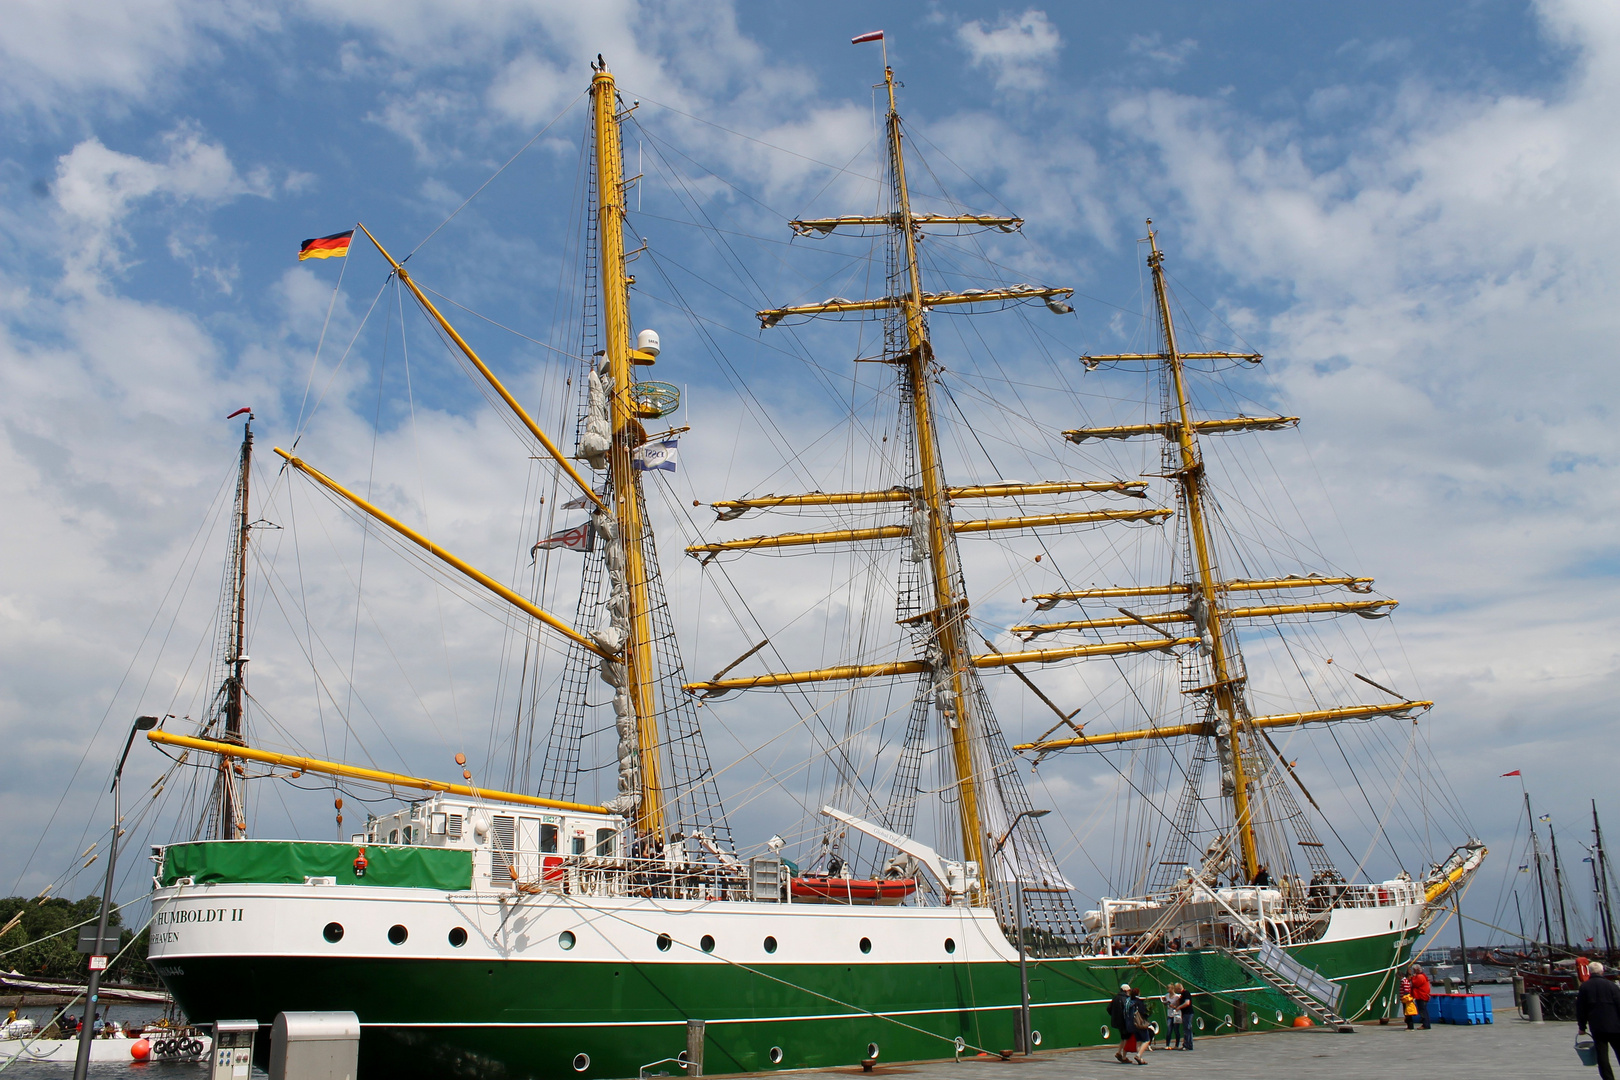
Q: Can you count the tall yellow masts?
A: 3